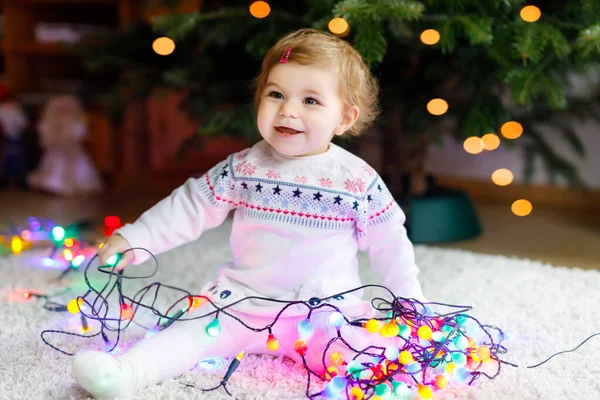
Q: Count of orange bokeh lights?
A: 11